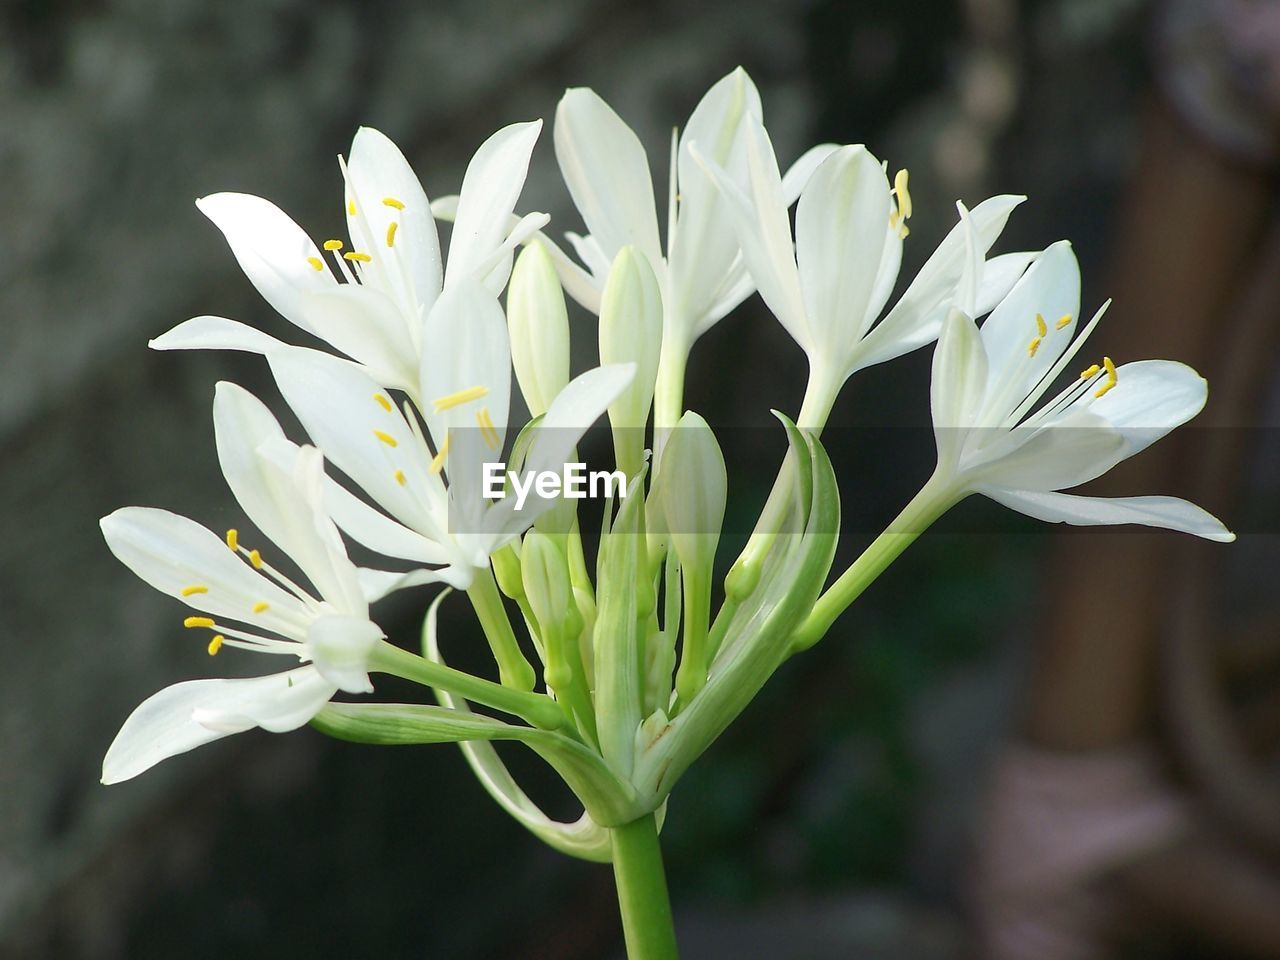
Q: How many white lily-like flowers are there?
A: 6